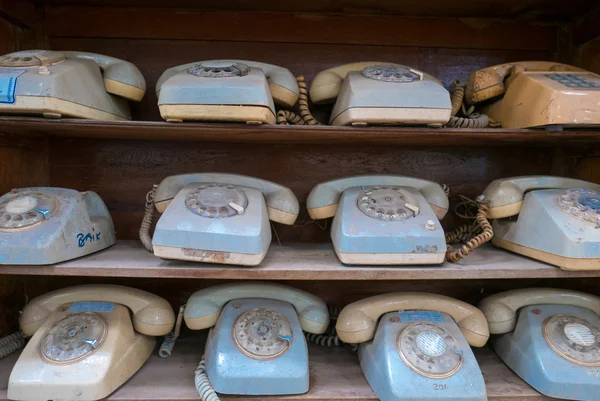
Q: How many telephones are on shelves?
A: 12